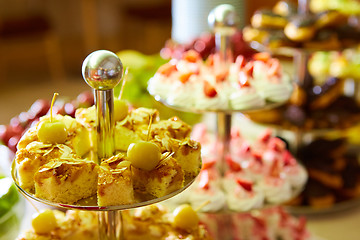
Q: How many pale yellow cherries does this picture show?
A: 5